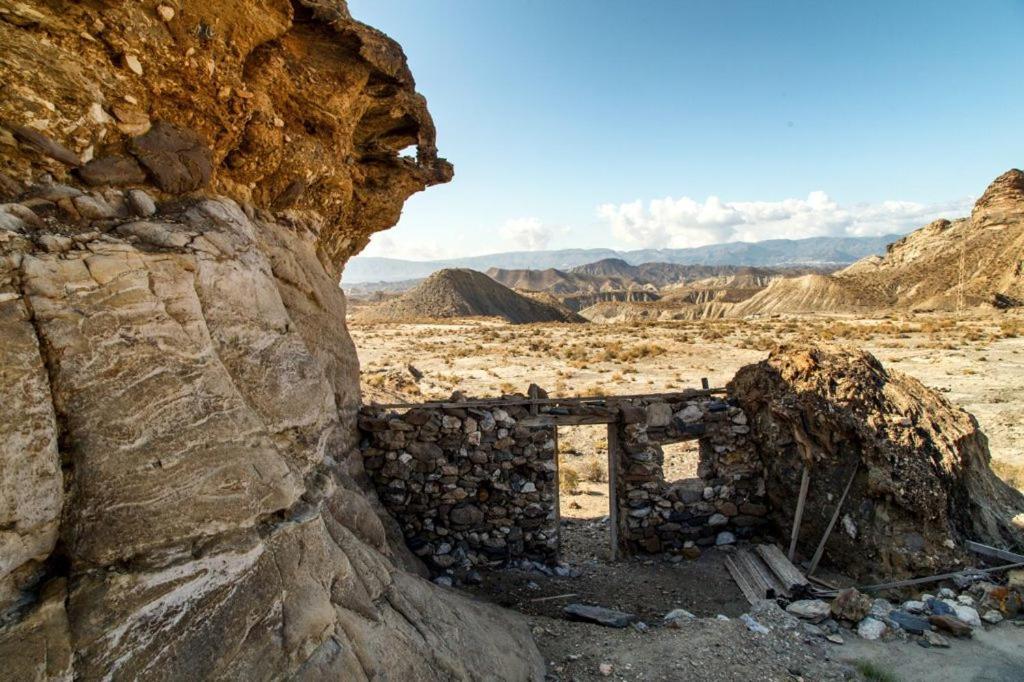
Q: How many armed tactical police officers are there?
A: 0